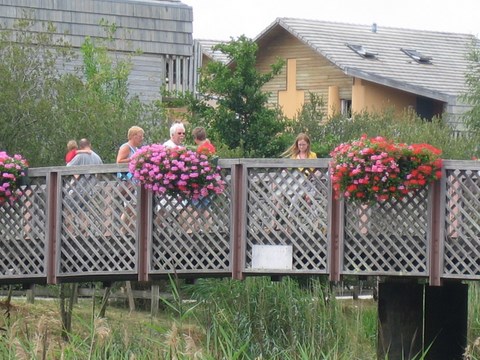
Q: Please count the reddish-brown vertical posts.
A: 5